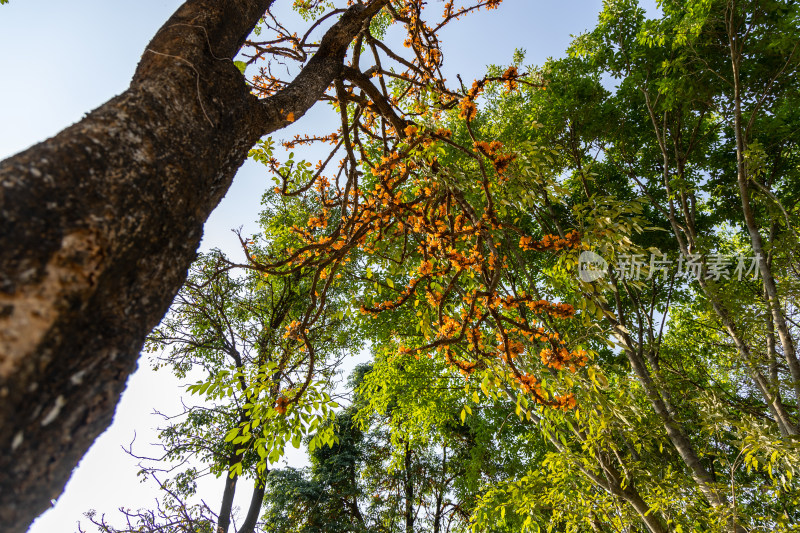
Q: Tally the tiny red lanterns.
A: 0